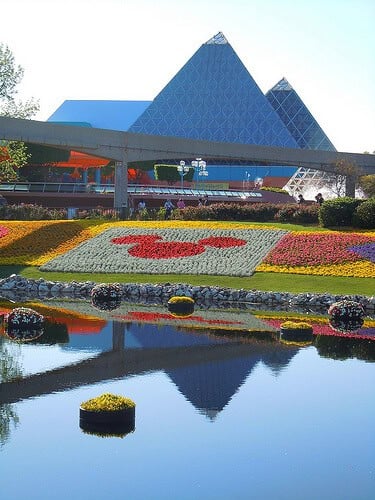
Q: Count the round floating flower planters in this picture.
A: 6